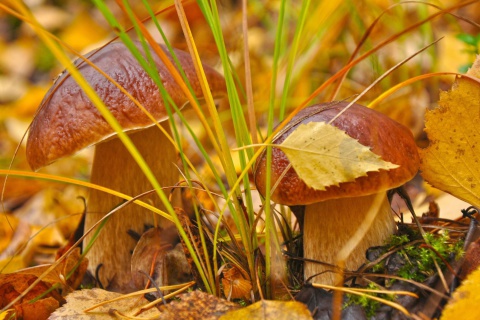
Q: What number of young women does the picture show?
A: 0